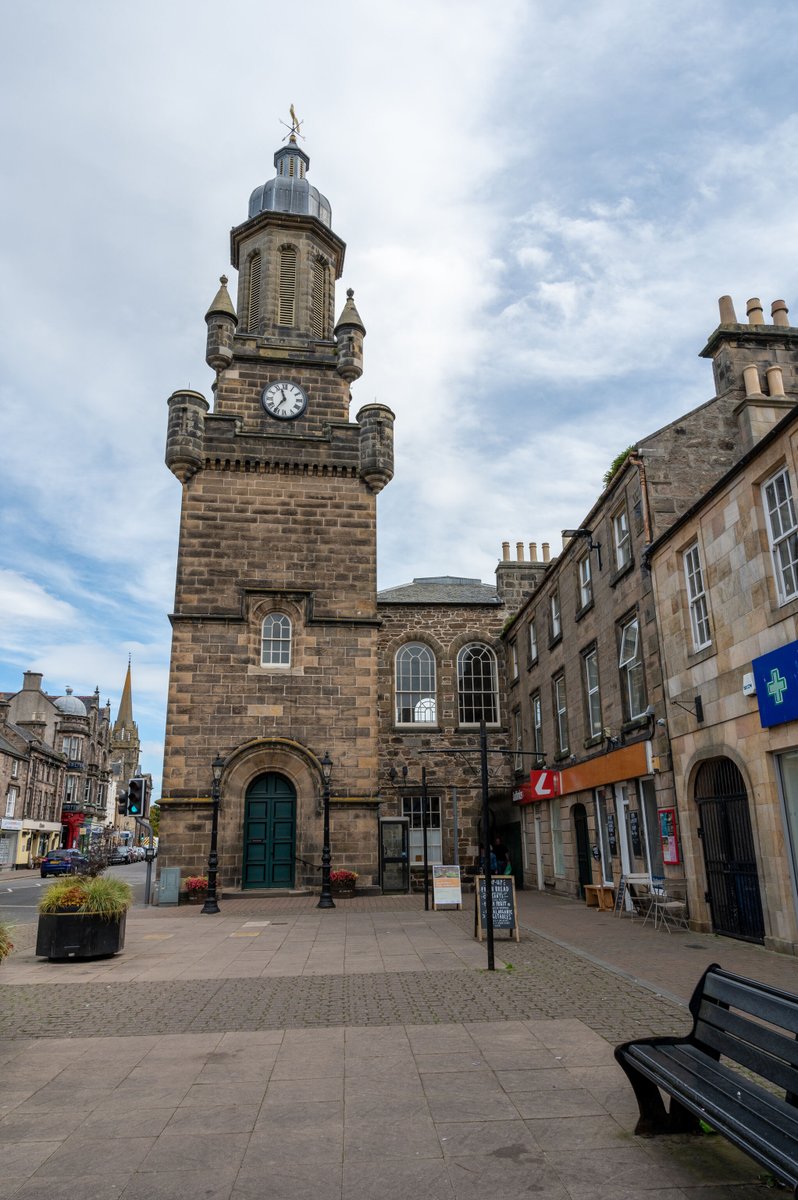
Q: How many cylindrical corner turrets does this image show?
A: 4